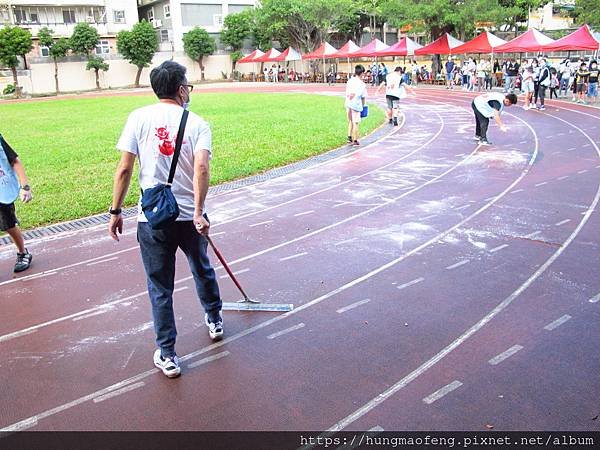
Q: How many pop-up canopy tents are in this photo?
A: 11